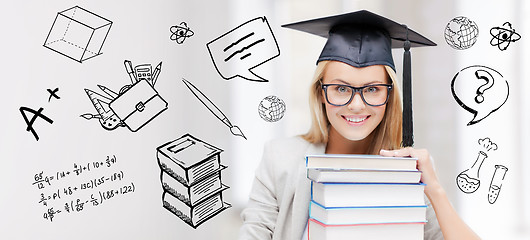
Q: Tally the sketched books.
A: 3